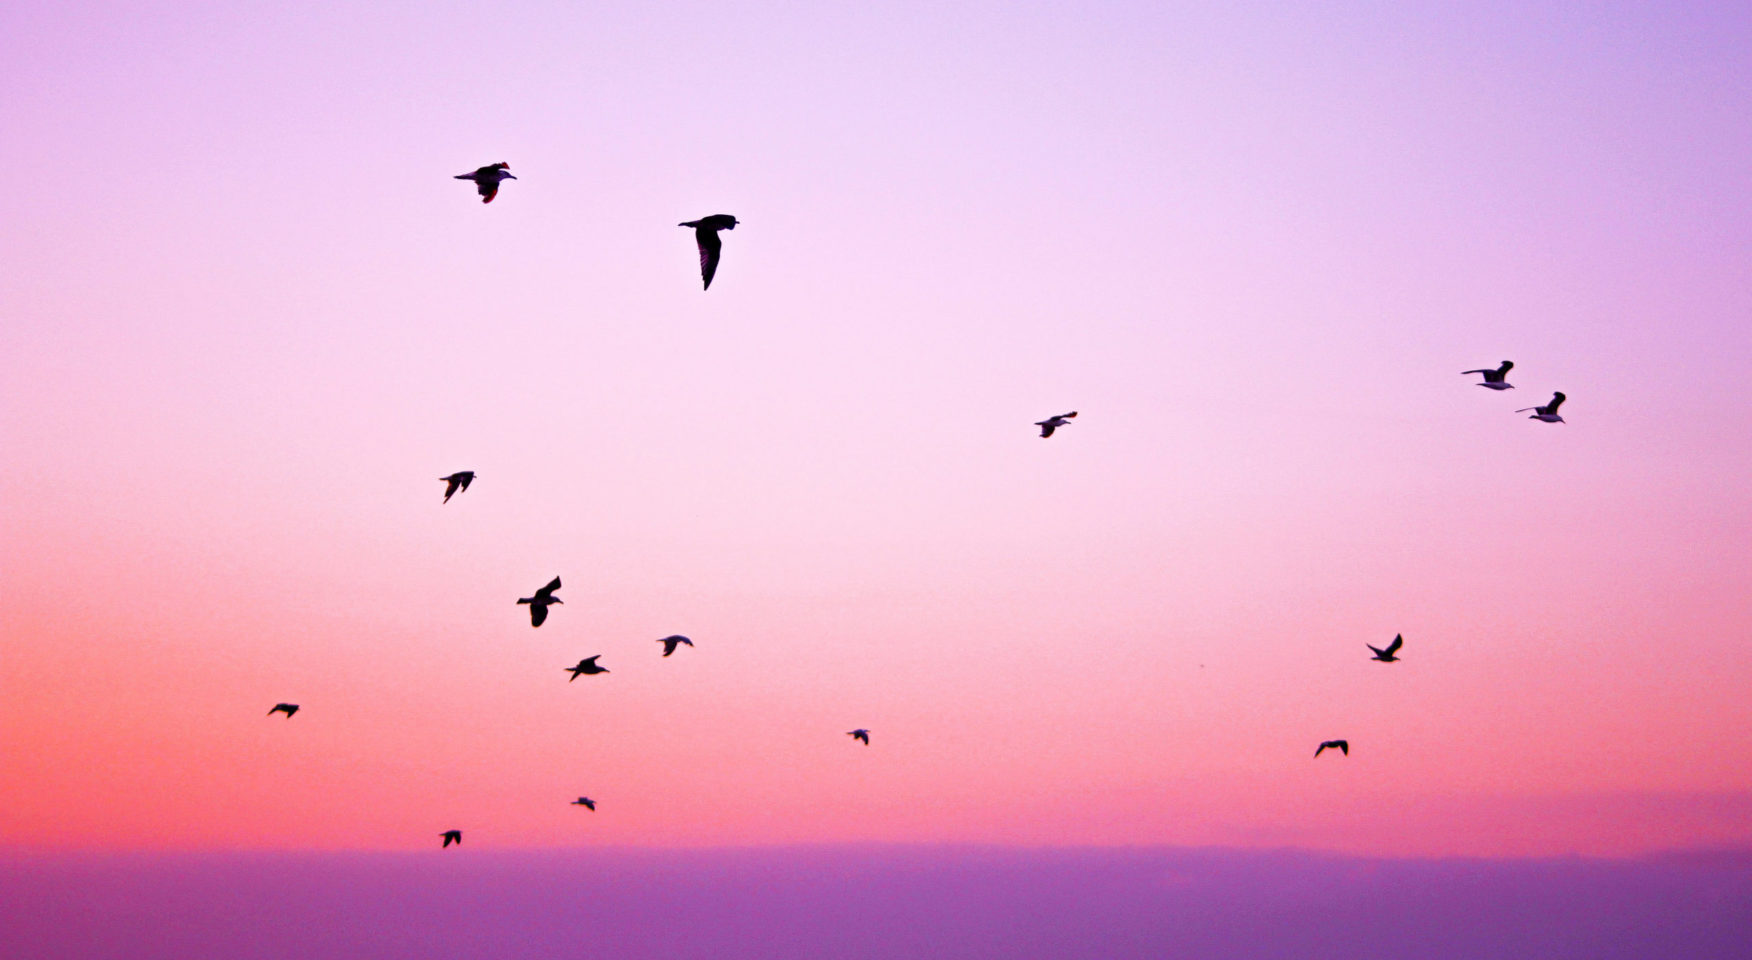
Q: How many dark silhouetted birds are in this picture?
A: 15